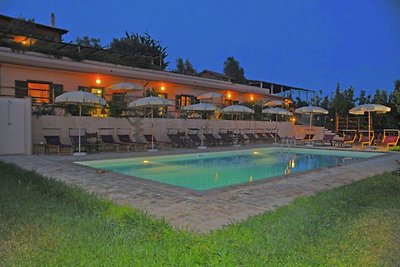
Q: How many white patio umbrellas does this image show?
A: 10